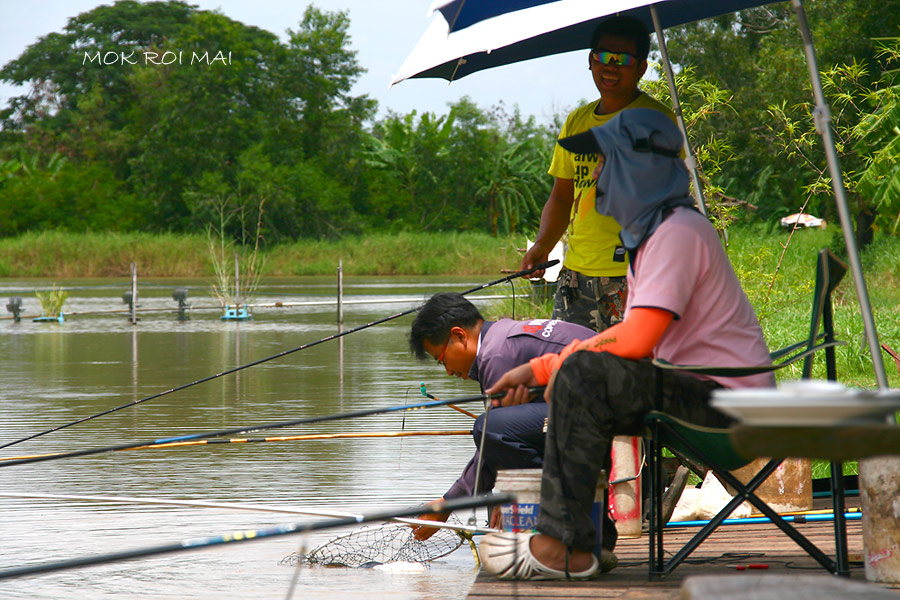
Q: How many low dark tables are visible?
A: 1